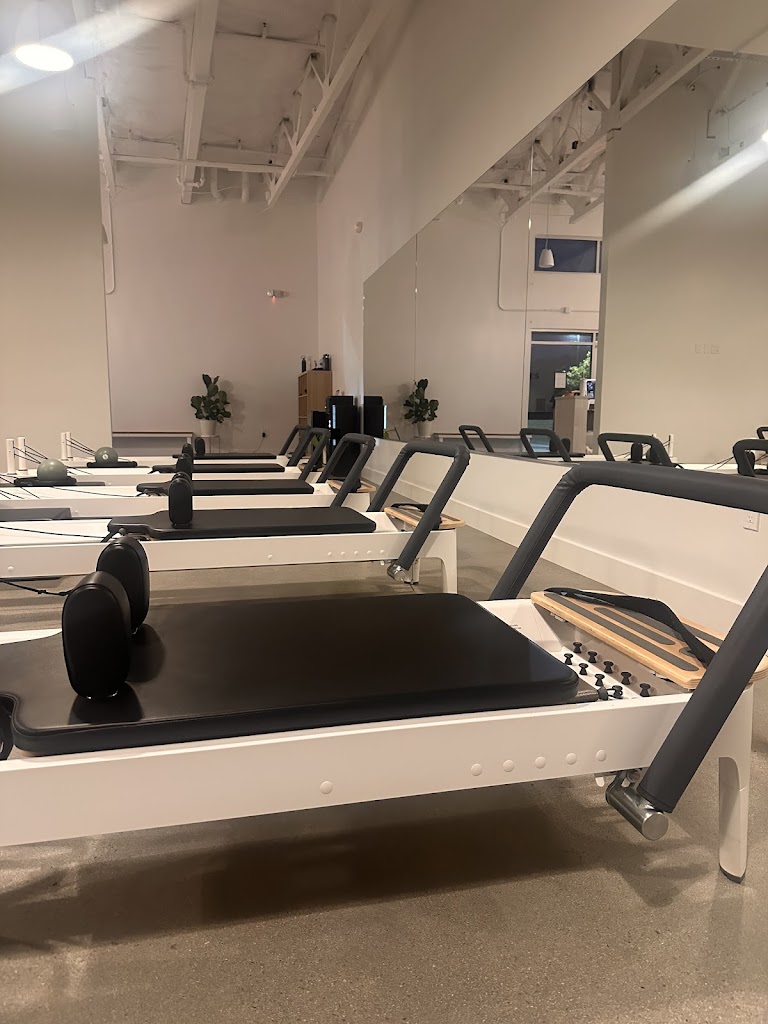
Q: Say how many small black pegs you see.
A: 9